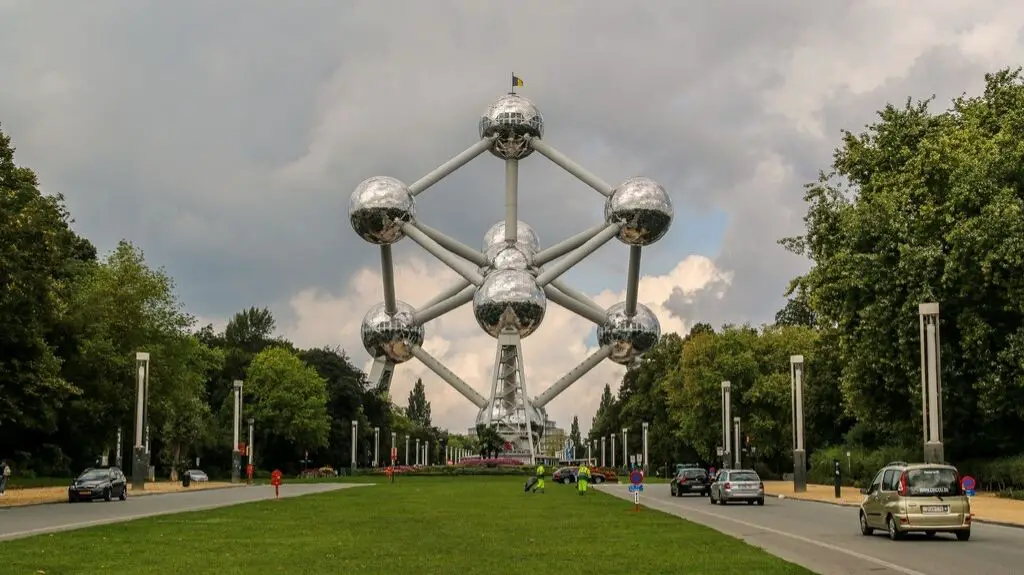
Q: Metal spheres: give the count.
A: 9